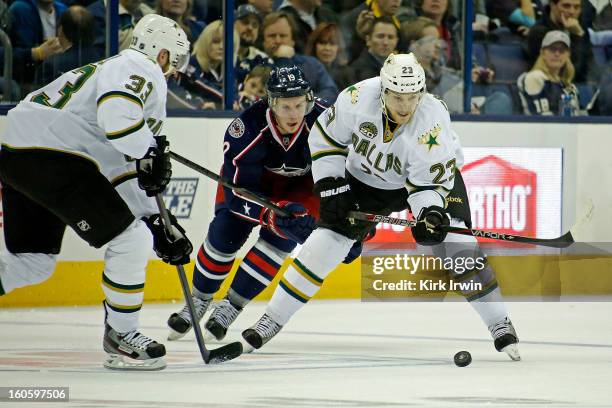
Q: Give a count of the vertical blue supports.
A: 3